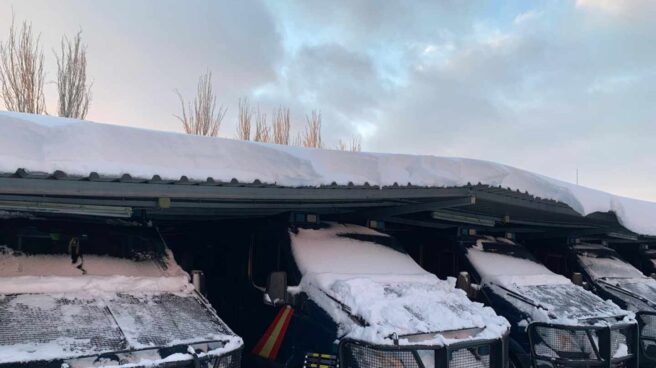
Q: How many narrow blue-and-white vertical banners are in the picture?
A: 0